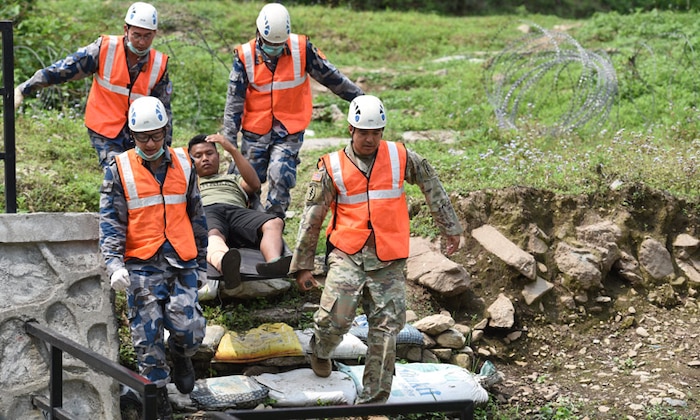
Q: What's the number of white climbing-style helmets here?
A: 4